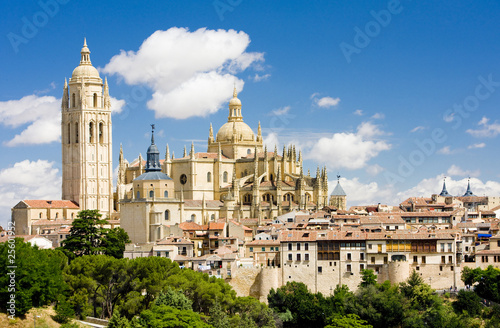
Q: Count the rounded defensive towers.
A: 2